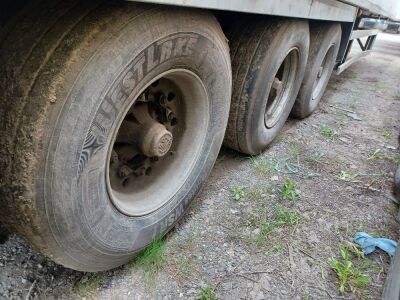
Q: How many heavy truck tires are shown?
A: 3